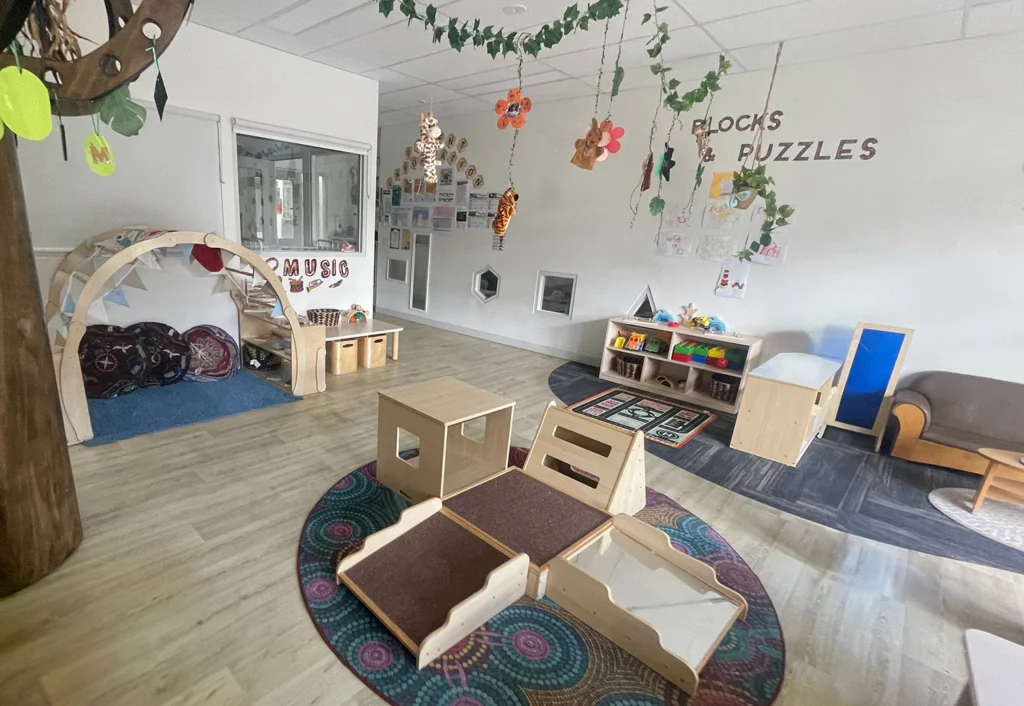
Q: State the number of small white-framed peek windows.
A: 5